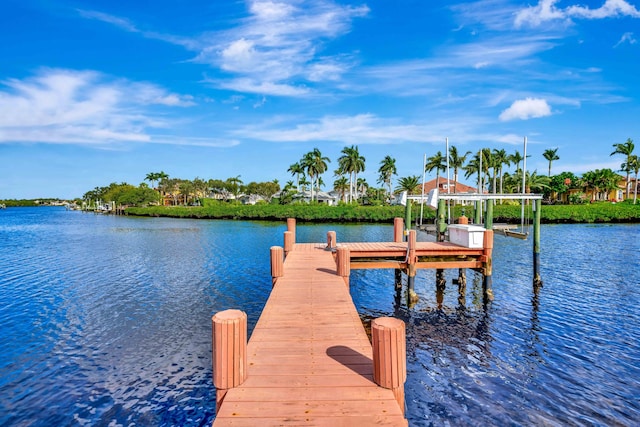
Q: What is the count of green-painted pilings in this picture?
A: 5